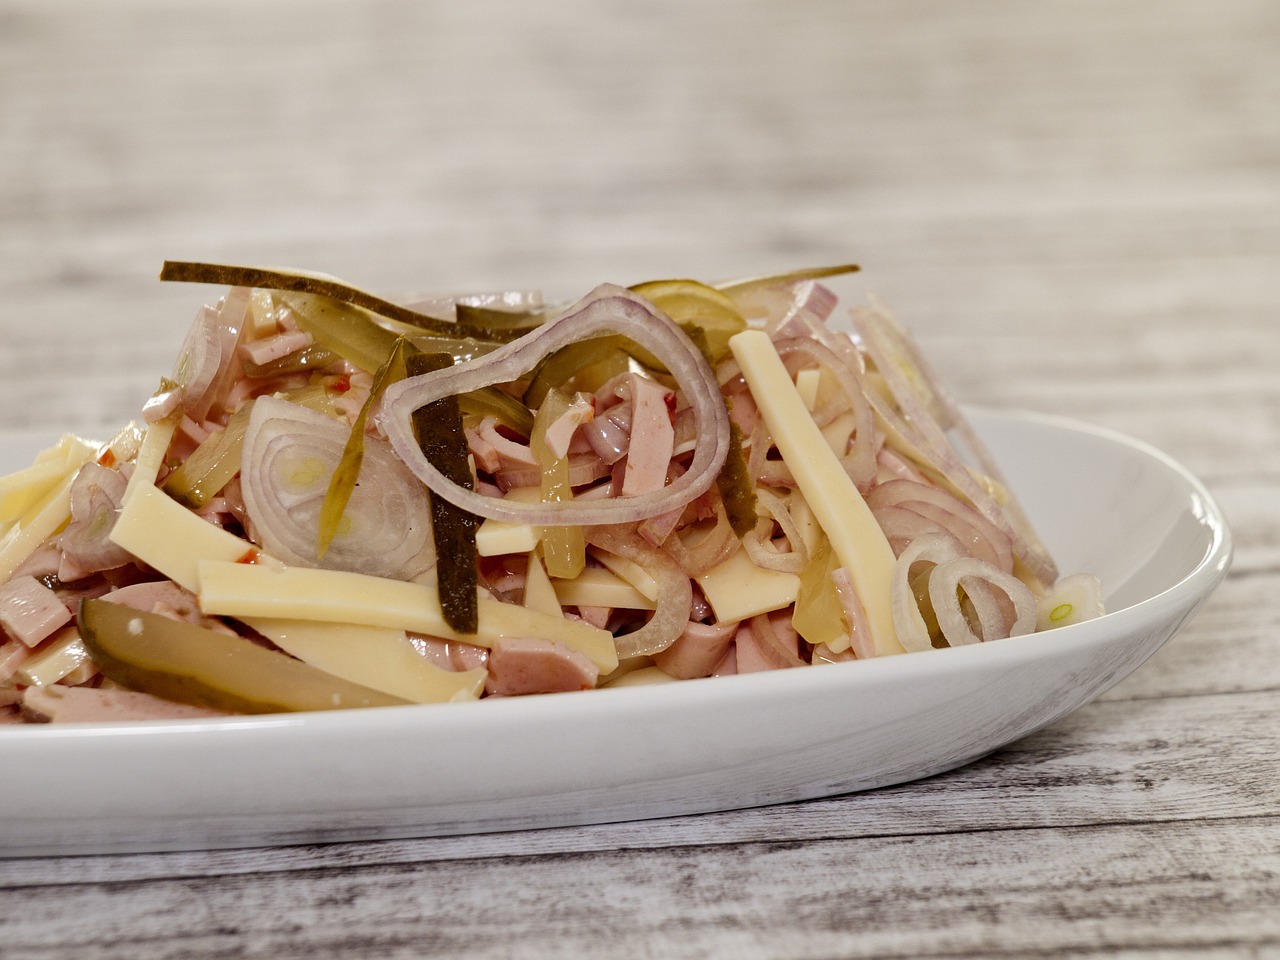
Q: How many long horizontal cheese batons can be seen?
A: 1